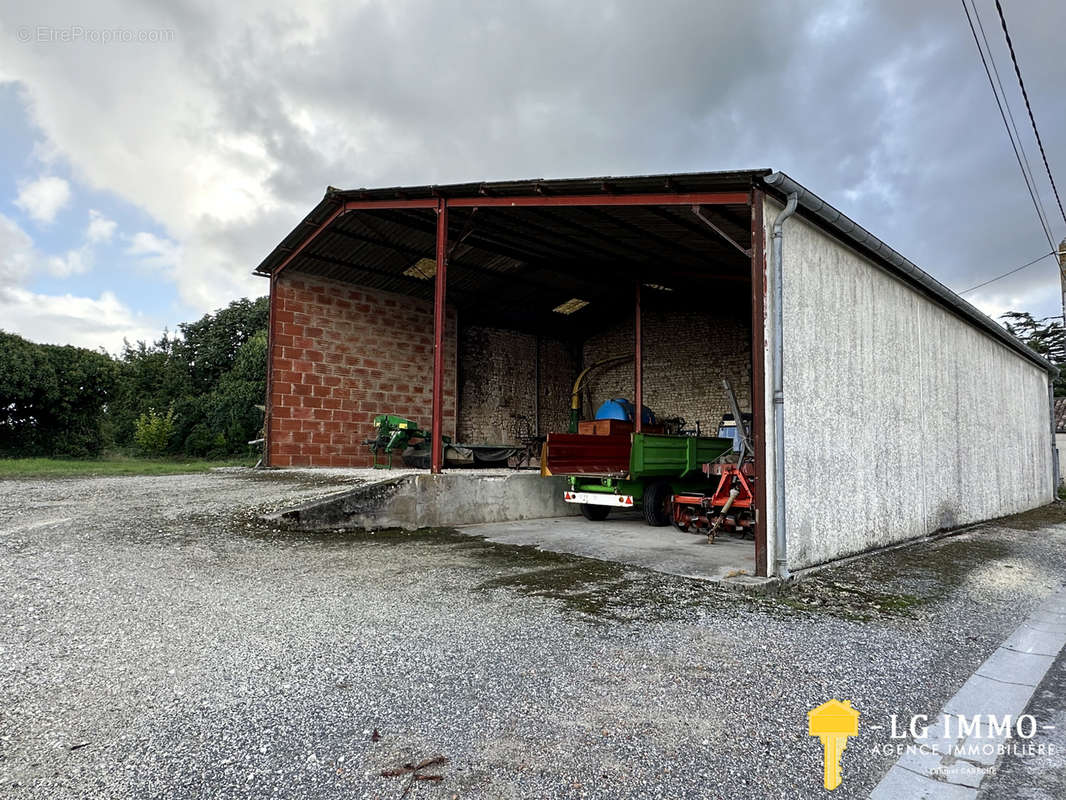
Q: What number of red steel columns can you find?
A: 4